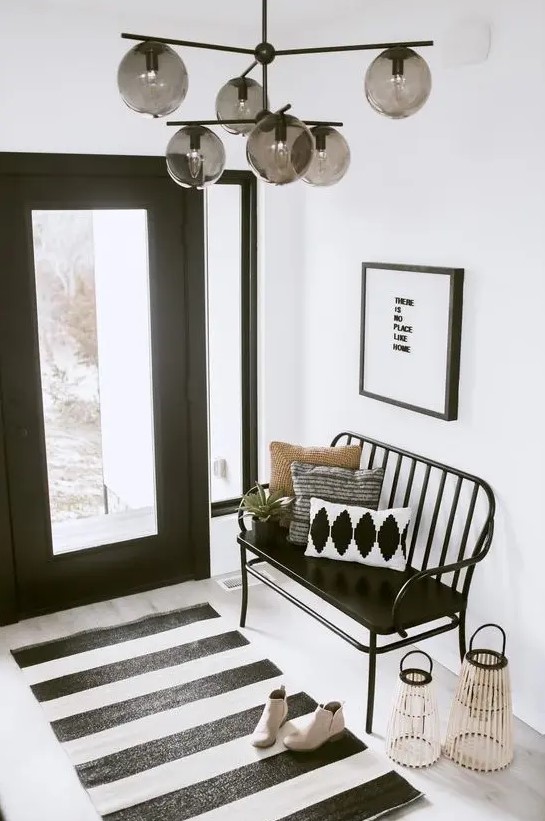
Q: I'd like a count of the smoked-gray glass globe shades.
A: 6